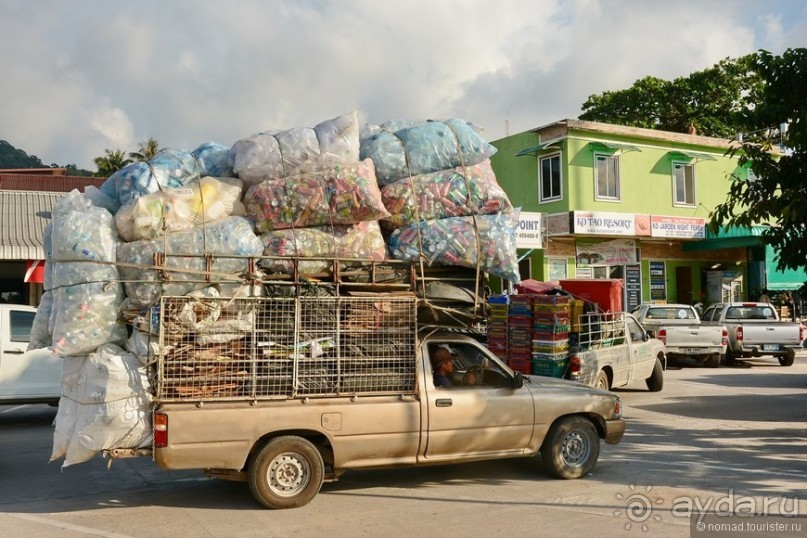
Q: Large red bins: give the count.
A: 1